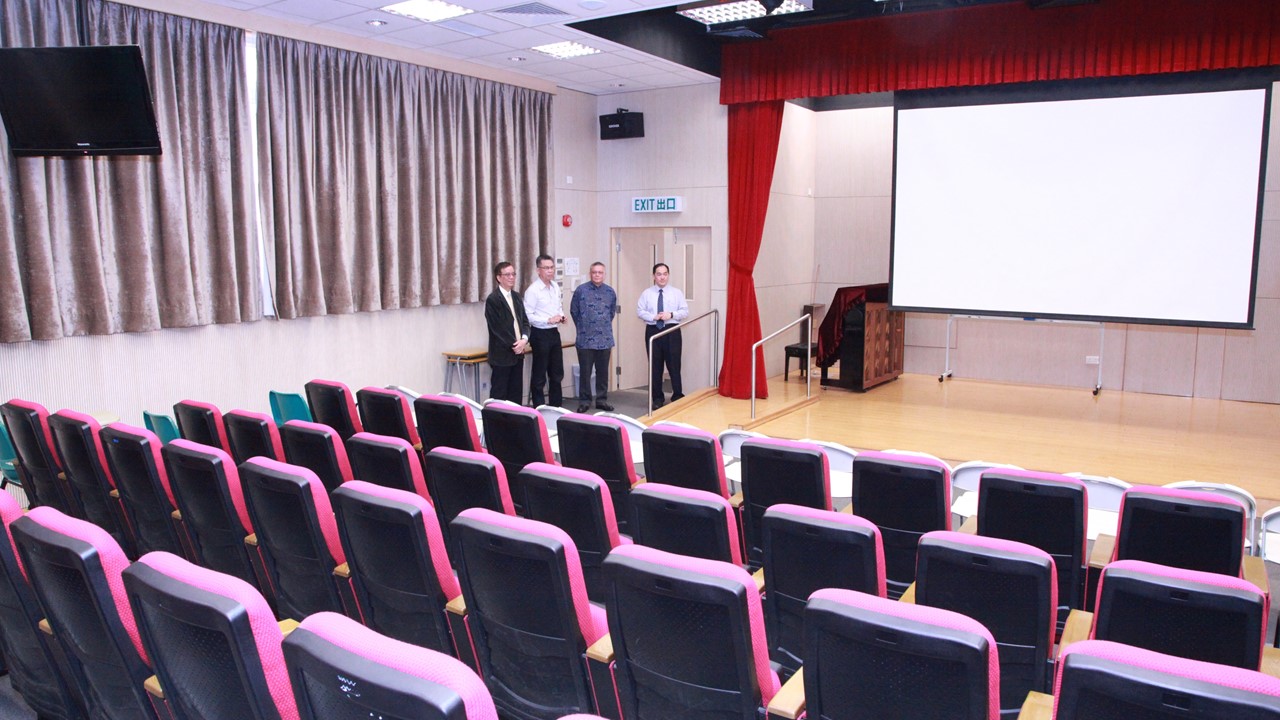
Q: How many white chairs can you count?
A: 13